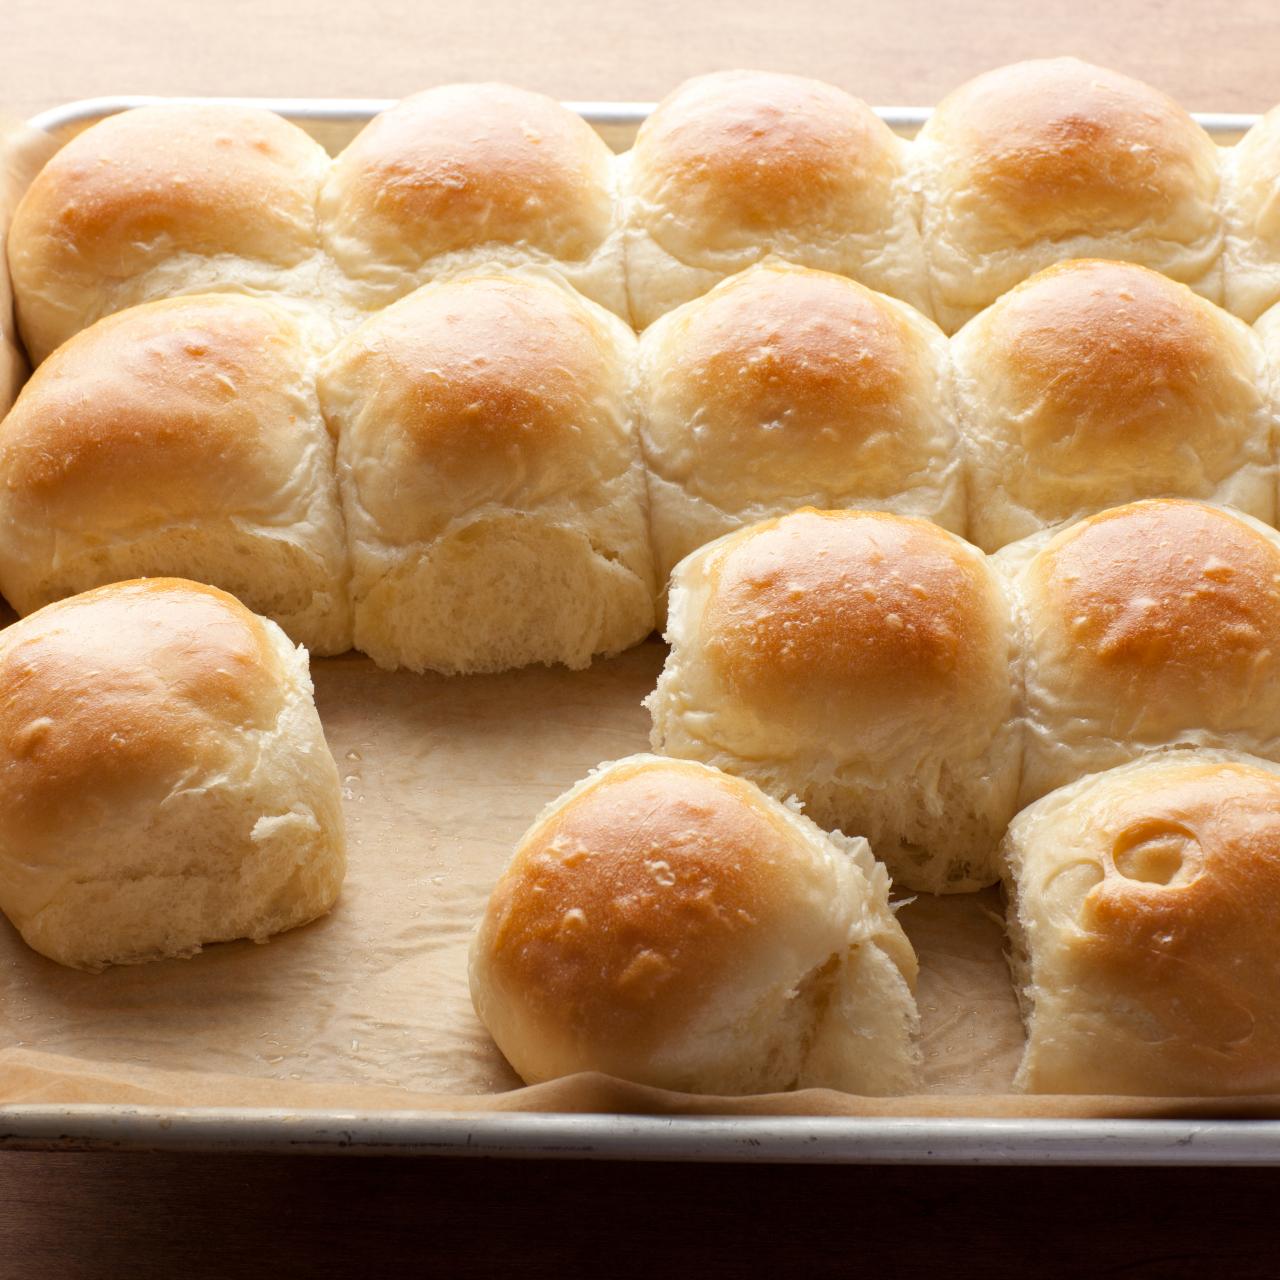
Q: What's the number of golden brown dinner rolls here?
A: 13